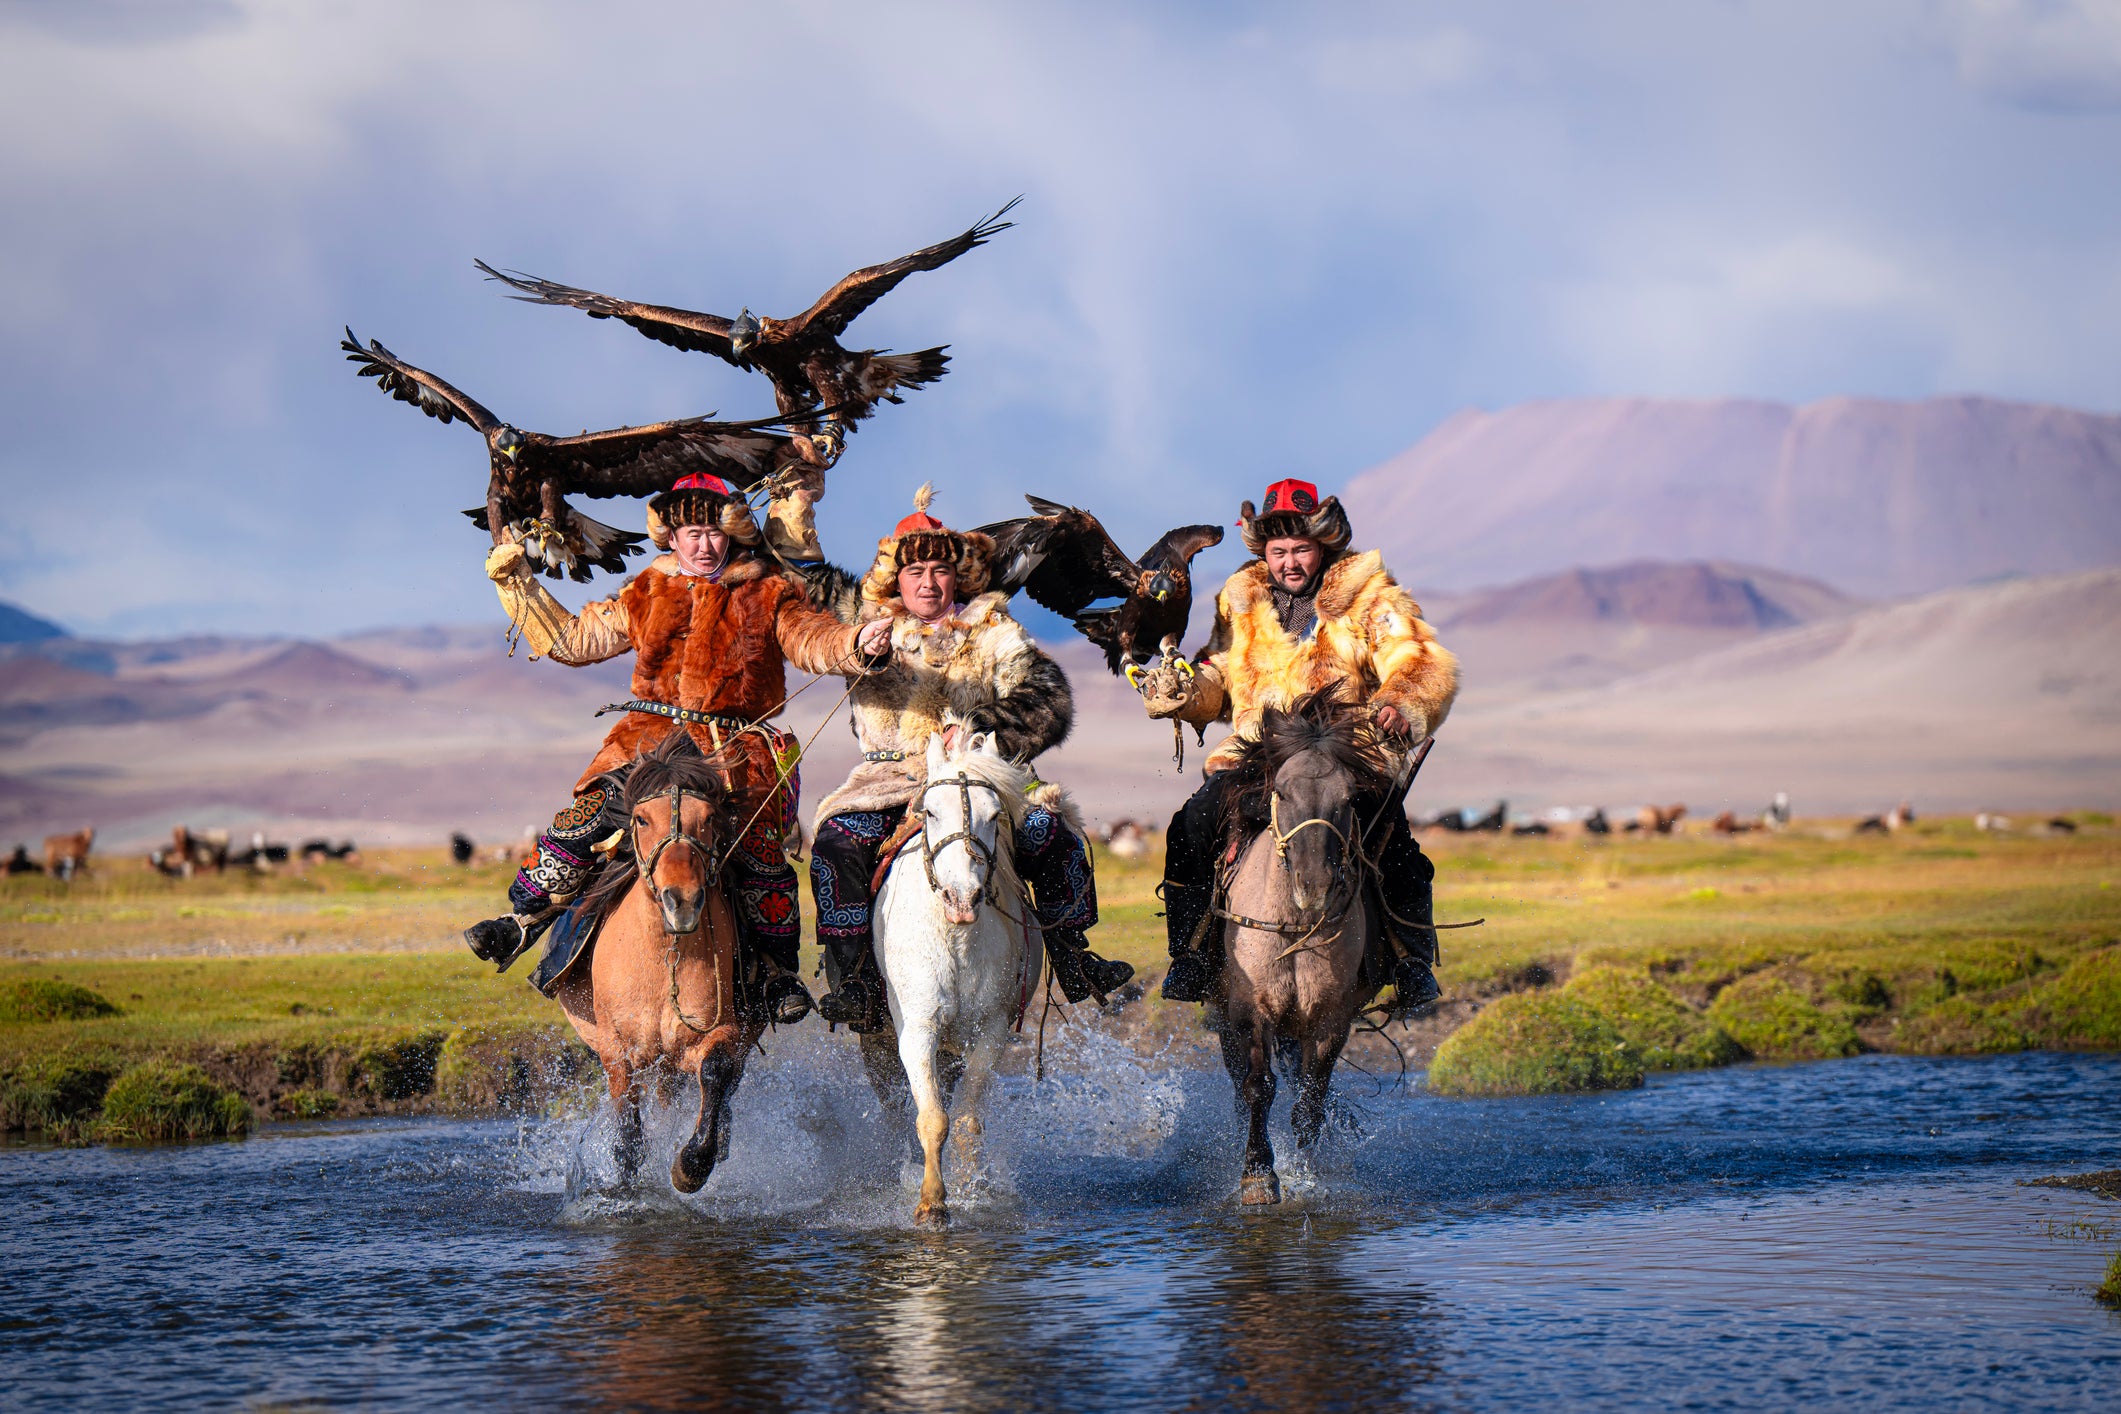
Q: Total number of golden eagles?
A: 3